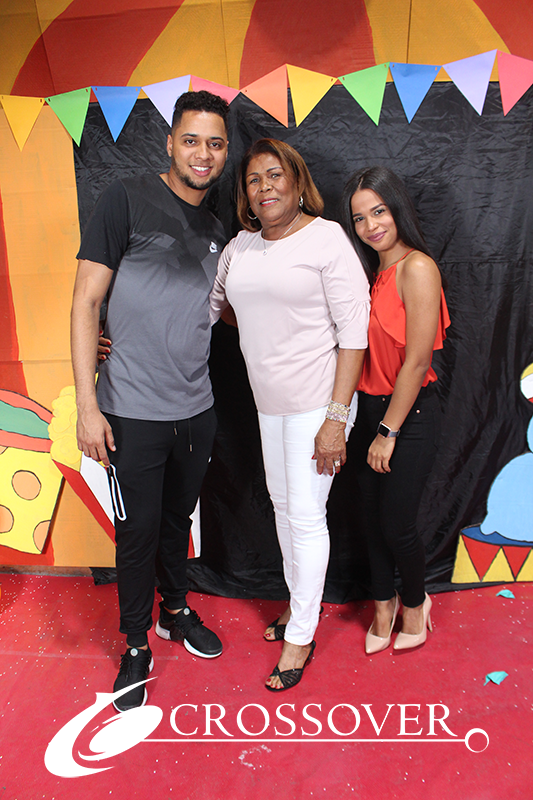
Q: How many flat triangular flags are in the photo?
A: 11